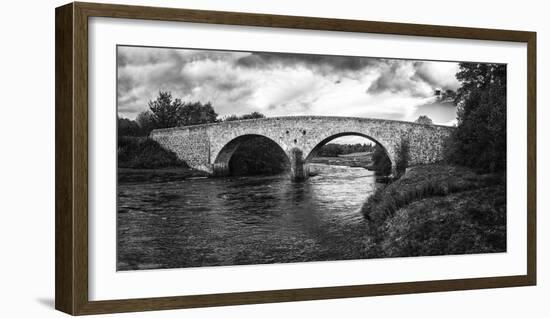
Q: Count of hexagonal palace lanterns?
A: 0